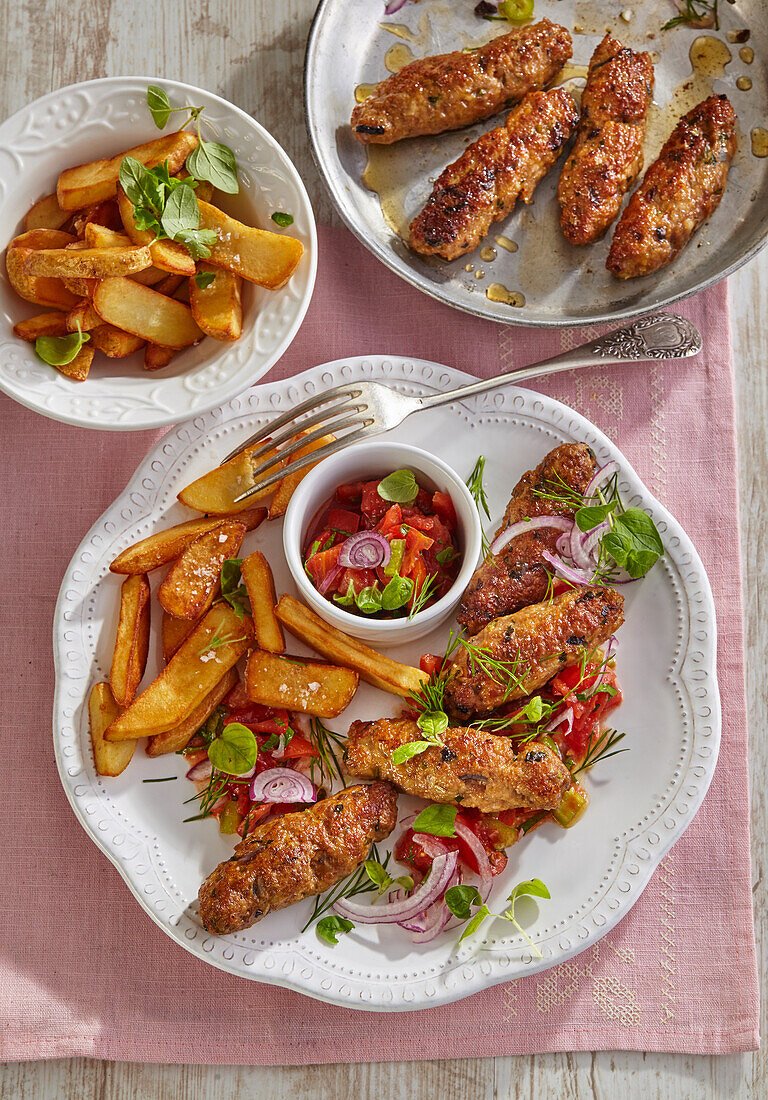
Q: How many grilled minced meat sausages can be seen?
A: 8